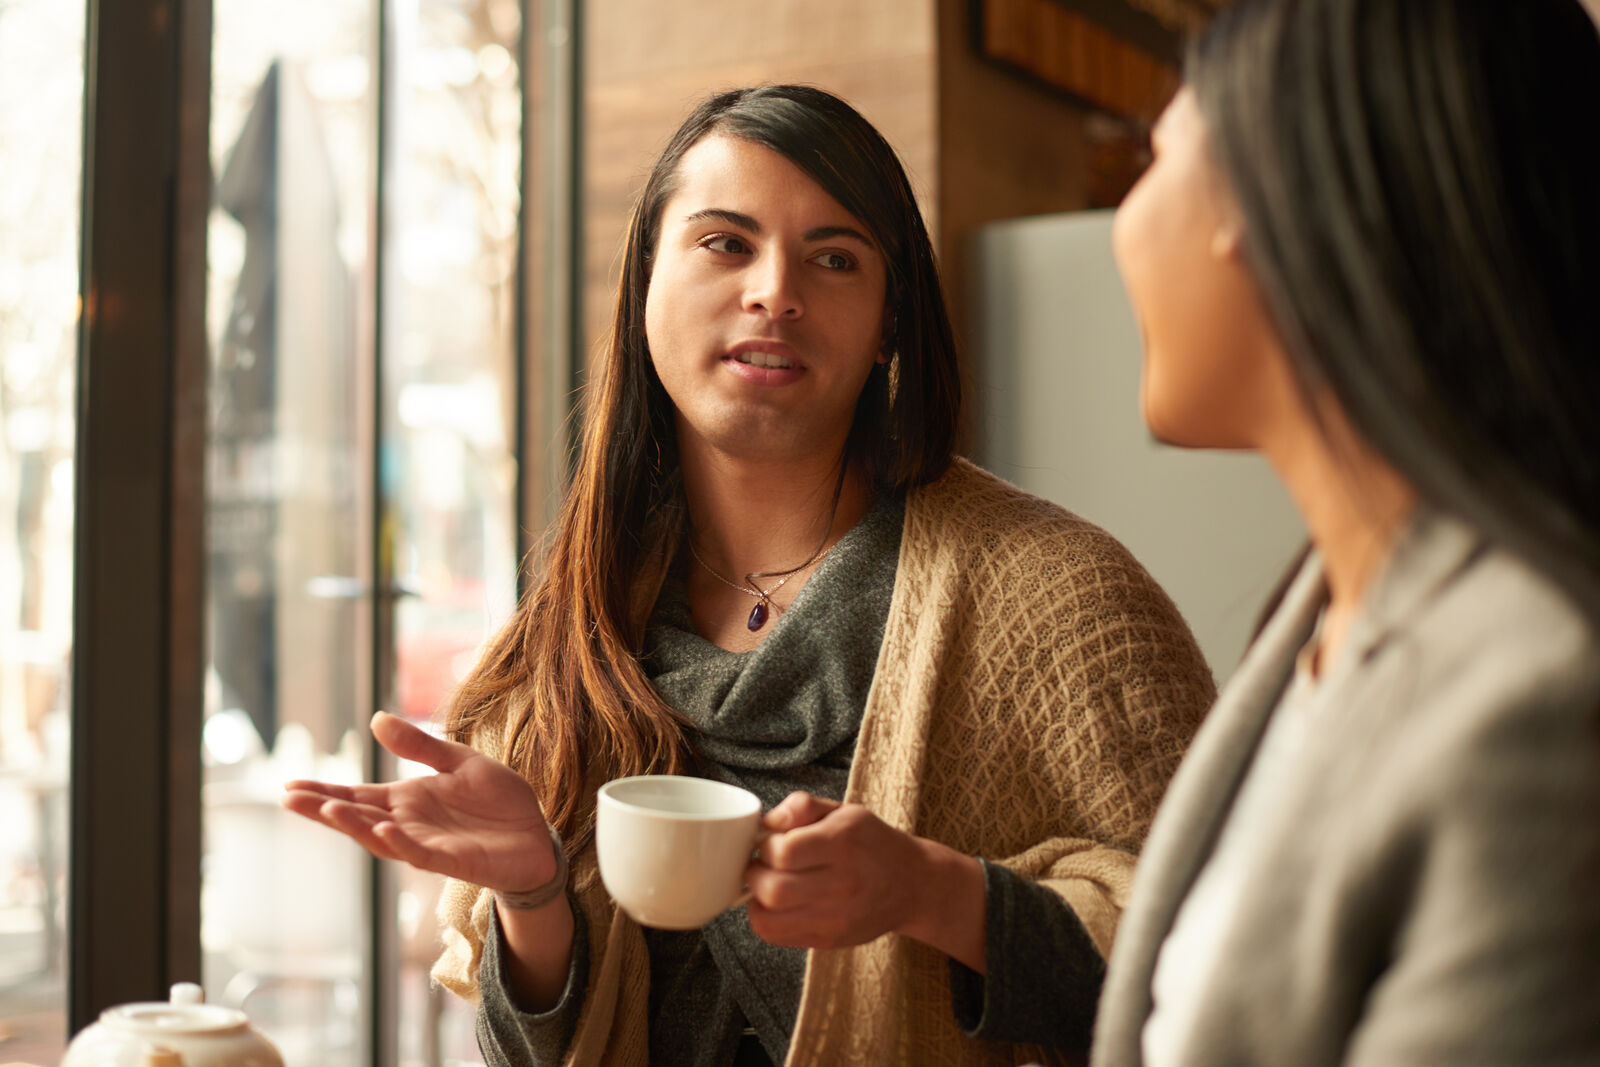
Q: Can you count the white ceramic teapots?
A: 1